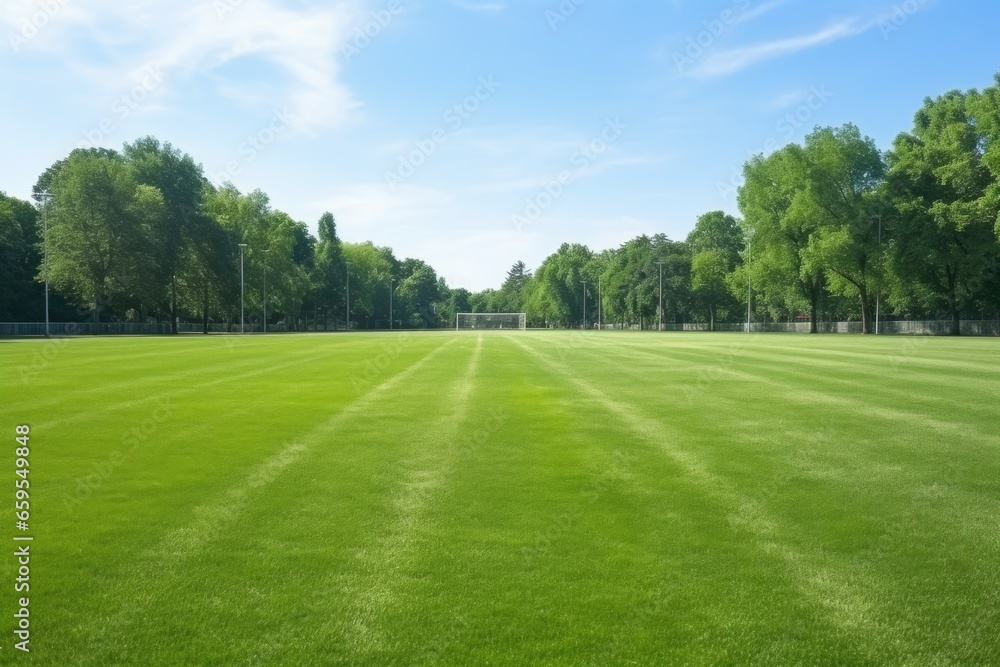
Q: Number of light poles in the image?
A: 10